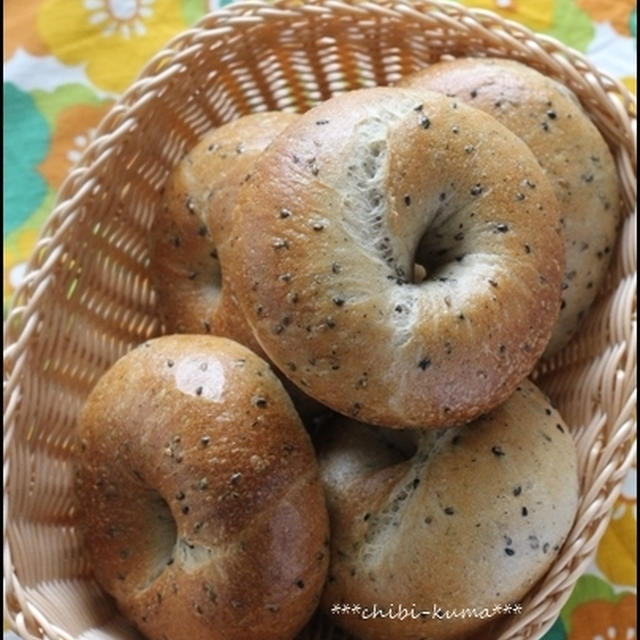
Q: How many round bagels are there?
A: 5